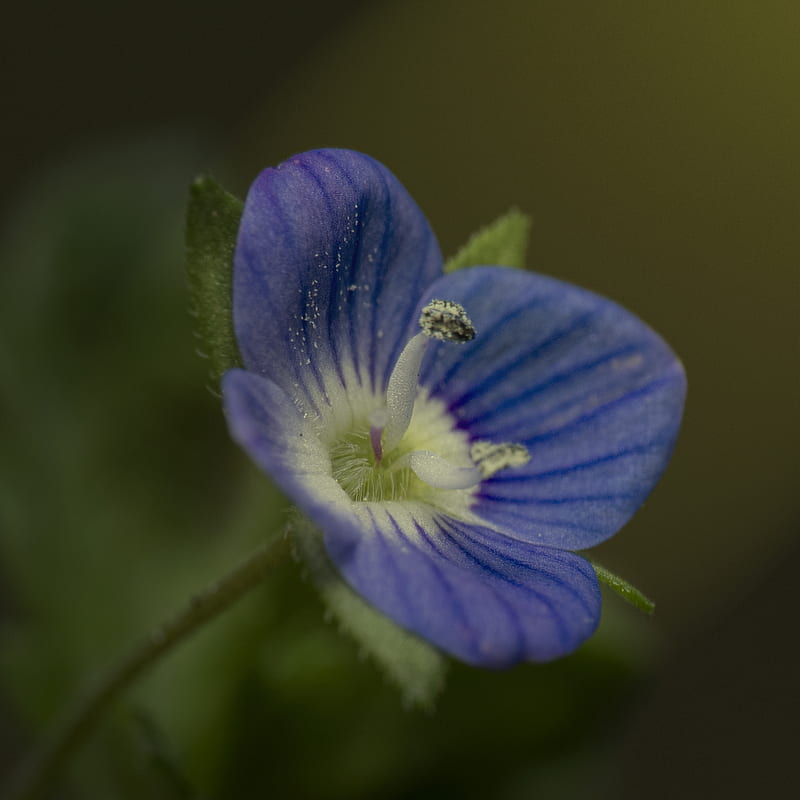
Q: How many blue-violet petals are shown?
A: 4